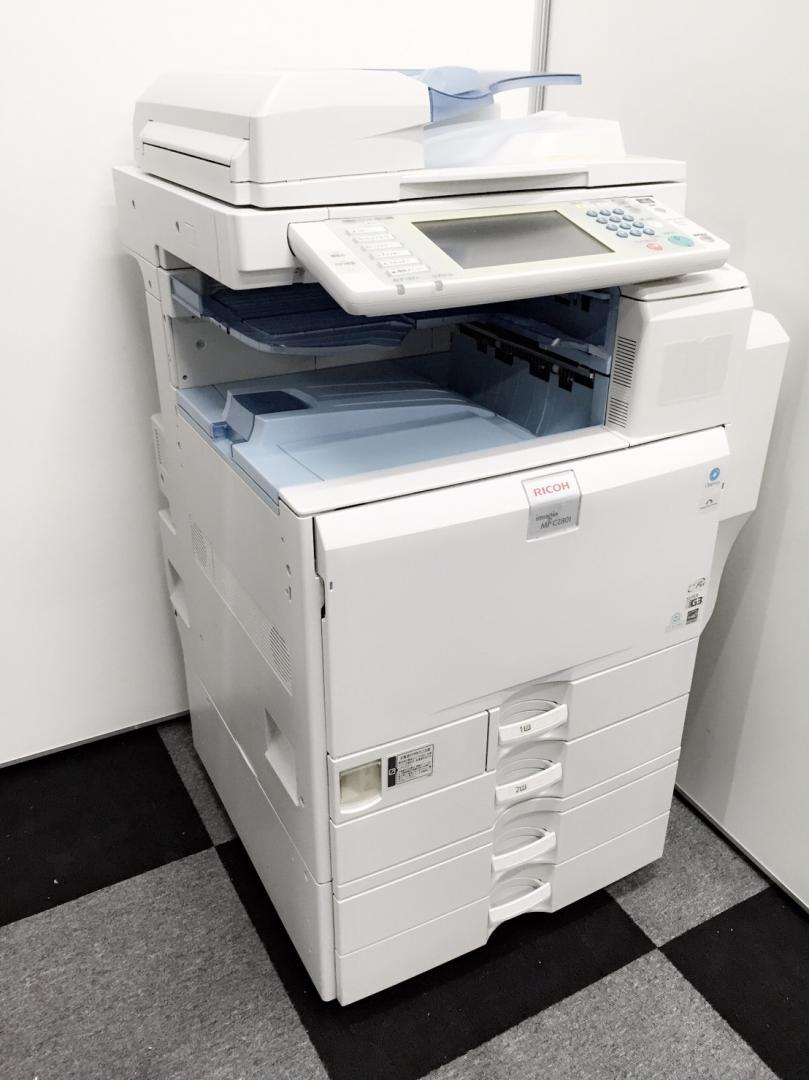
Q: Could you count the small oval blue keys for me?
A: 12